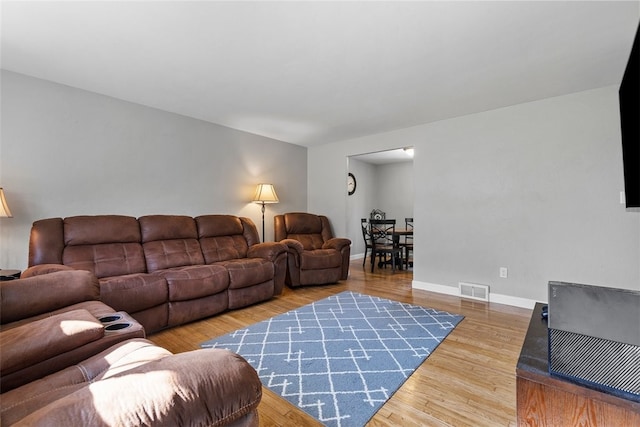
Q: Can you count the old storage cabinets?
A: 1